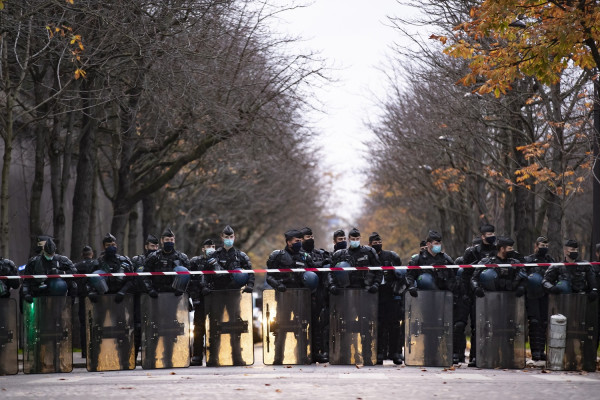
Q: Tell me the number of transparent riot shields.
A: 10